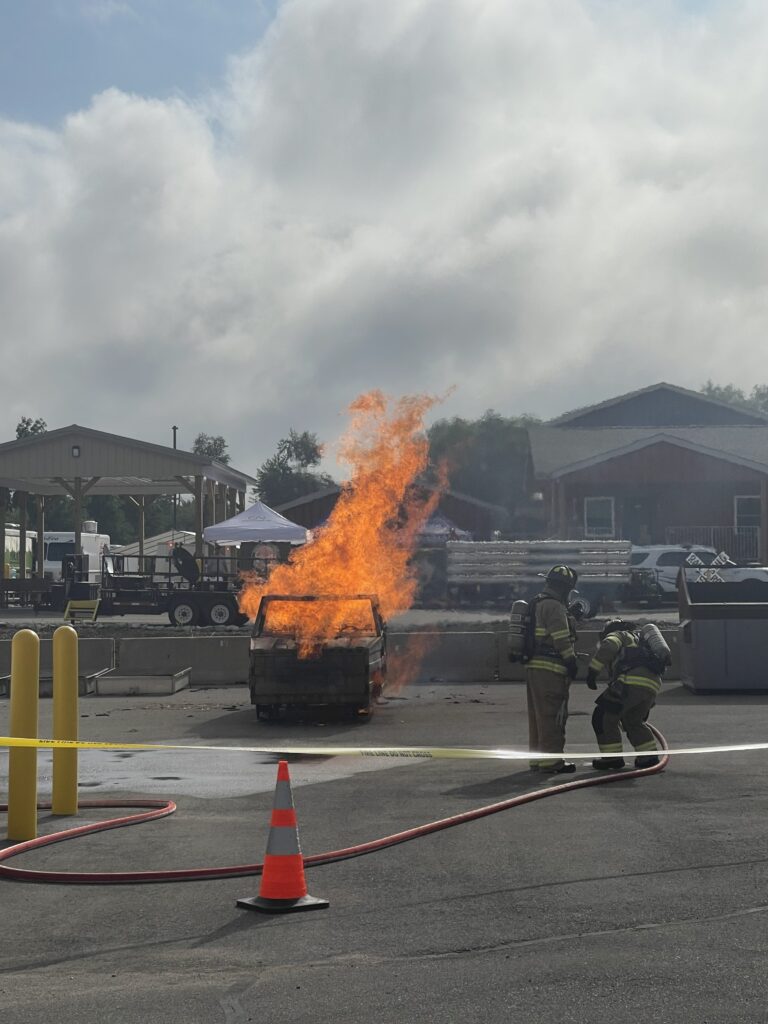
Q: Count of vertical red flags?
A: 0